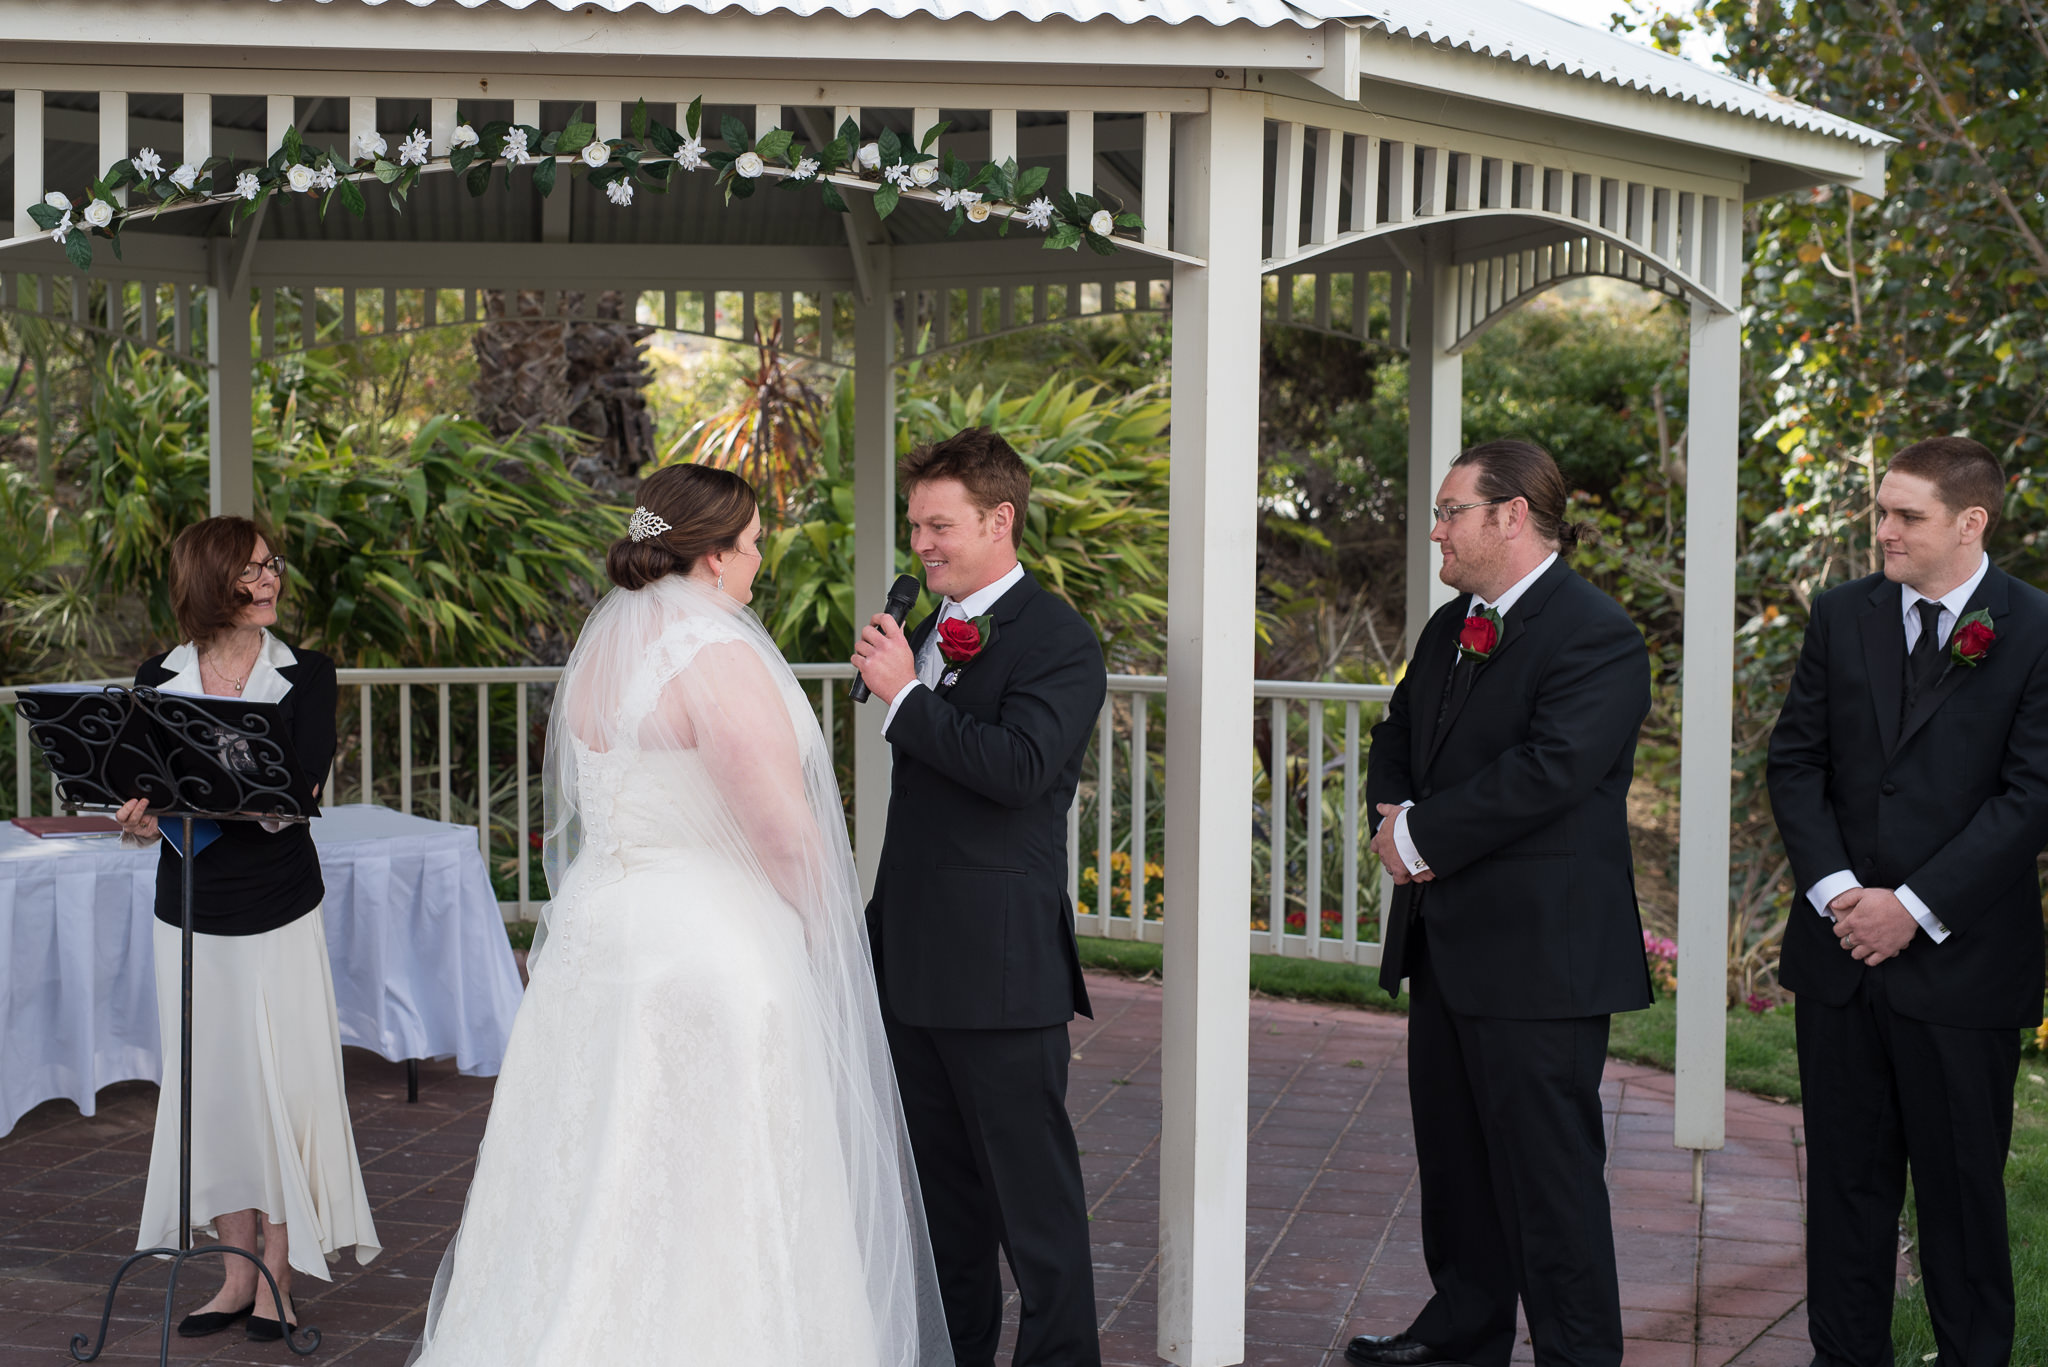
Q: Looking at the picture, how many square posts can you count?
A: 5